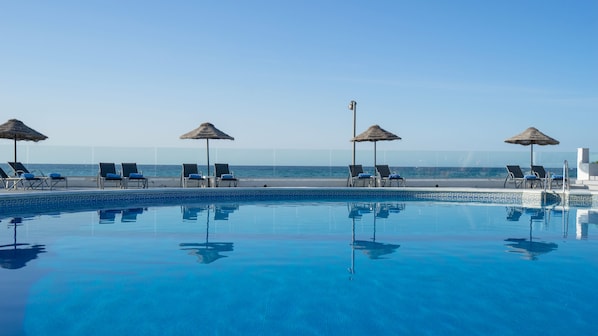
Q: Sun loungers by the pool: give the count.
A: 10